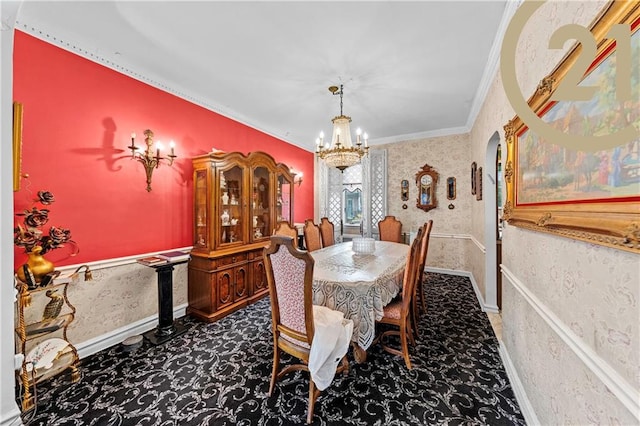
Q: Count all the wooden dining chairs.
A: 8